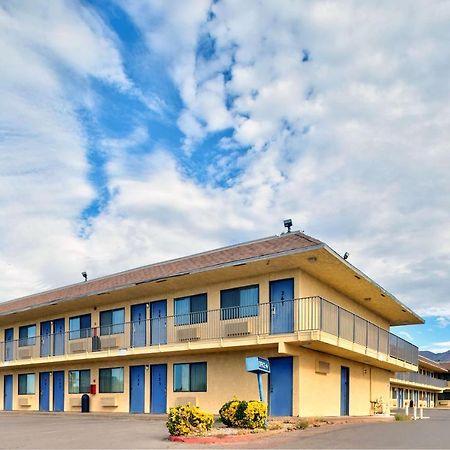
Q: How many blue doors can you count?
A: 13